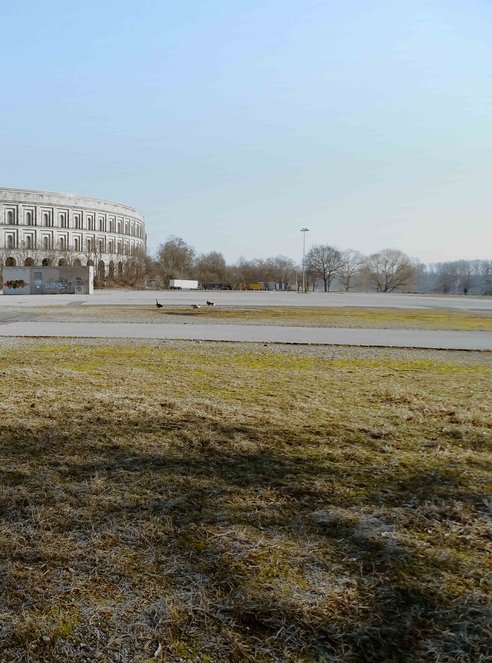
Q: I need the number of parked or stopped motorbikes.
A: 0